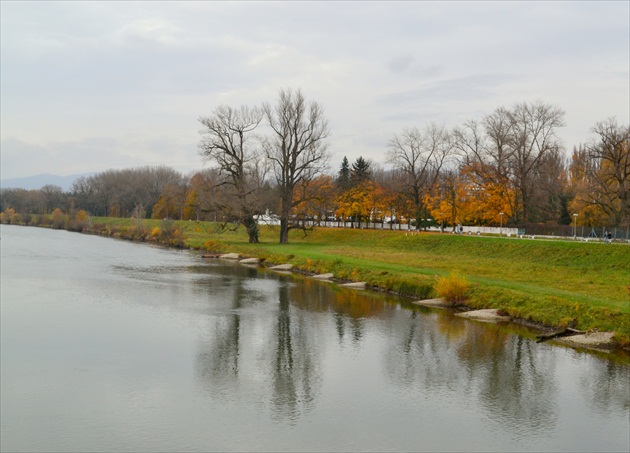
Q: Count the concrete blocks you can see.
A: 8